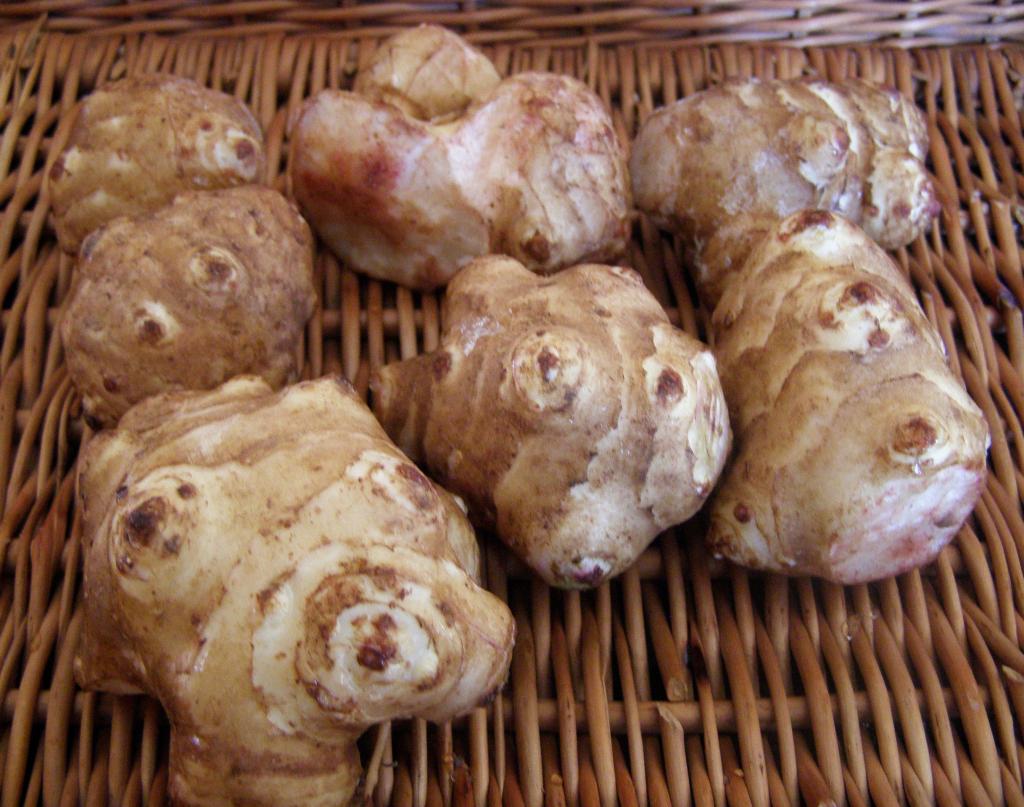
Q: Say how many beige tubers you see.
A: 7